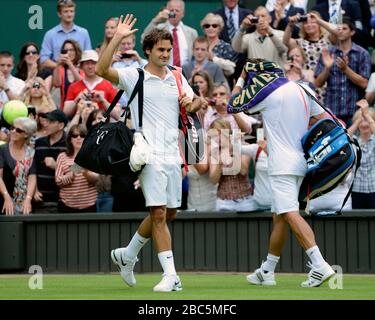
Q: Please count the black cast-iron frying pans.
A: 0